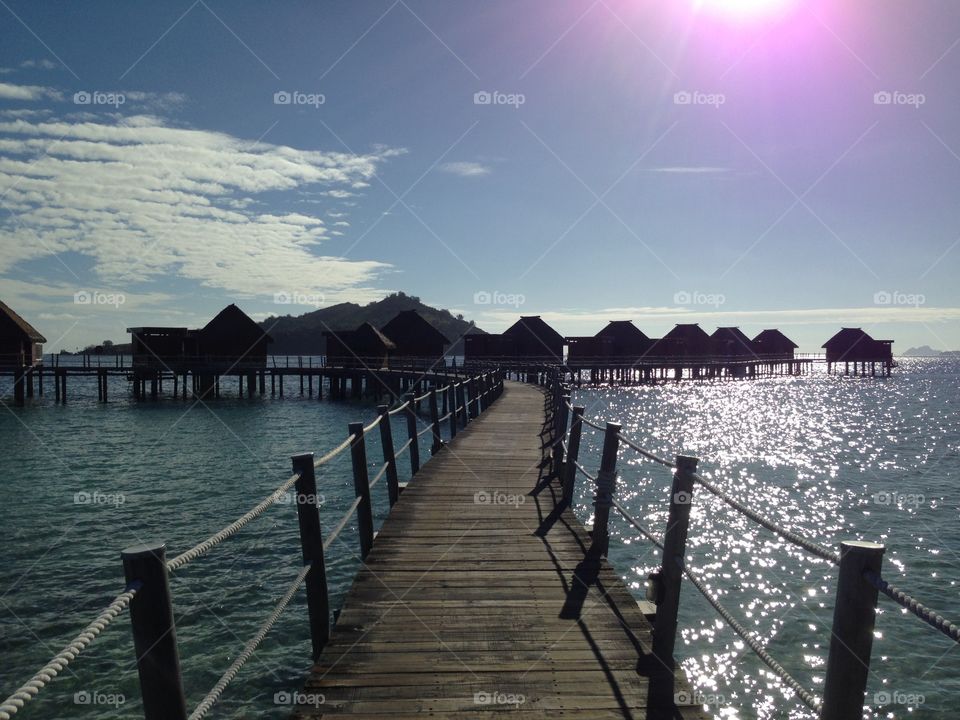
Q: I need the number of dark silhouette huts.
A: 10